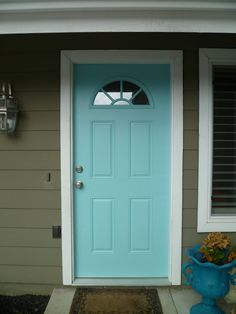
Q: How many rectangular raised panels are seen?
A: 4